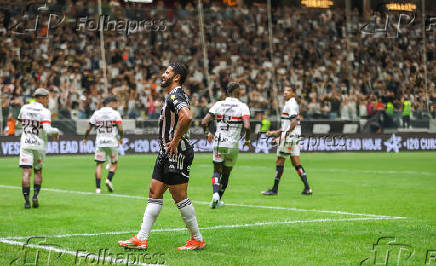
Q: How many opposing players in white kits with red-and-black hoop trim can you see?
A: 4